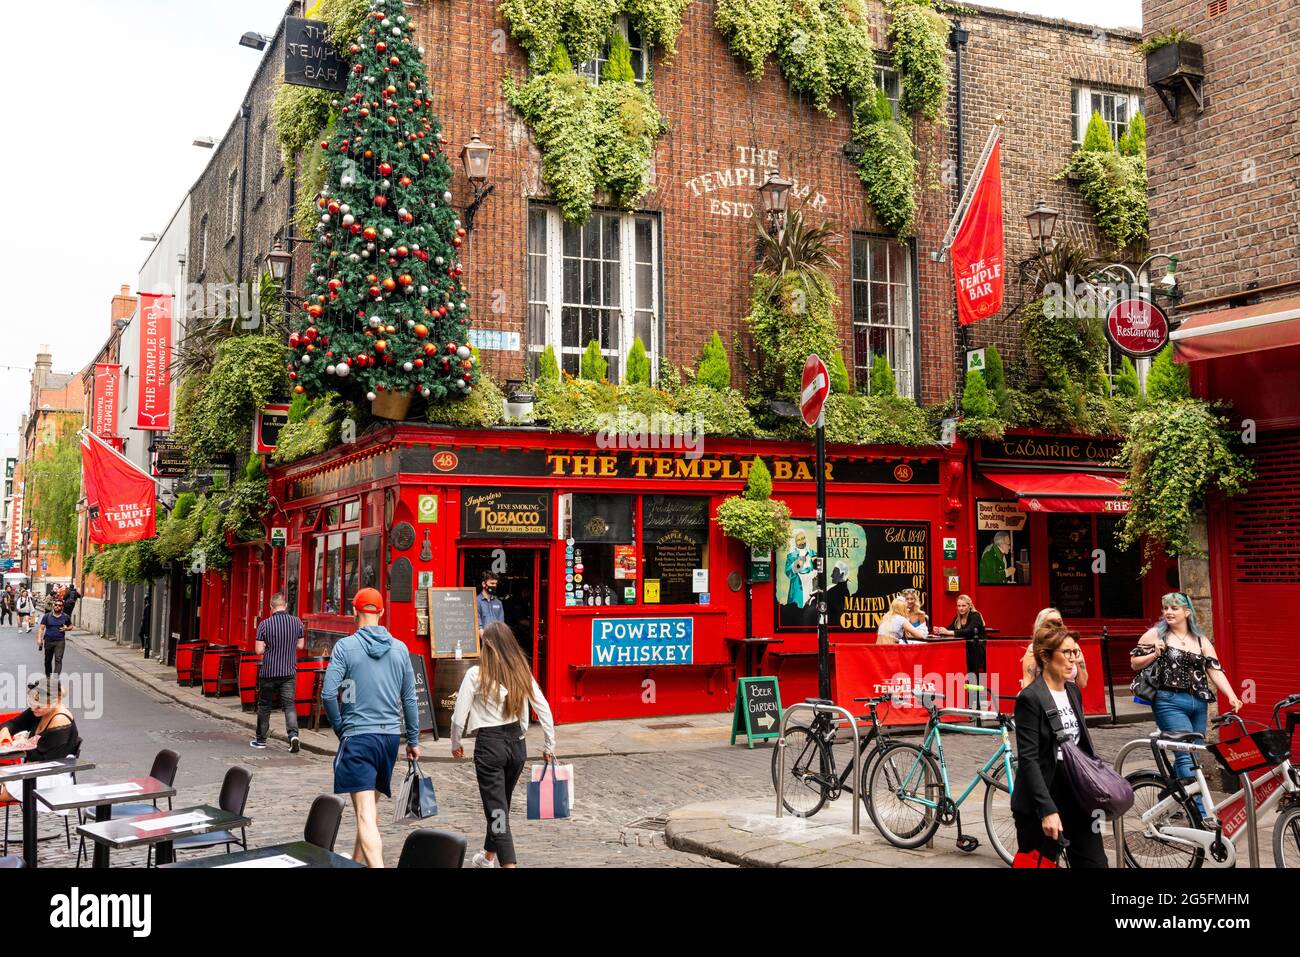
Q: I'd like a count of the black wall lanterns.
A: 4